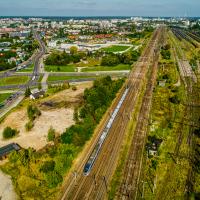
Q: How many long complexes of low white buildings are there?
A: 1